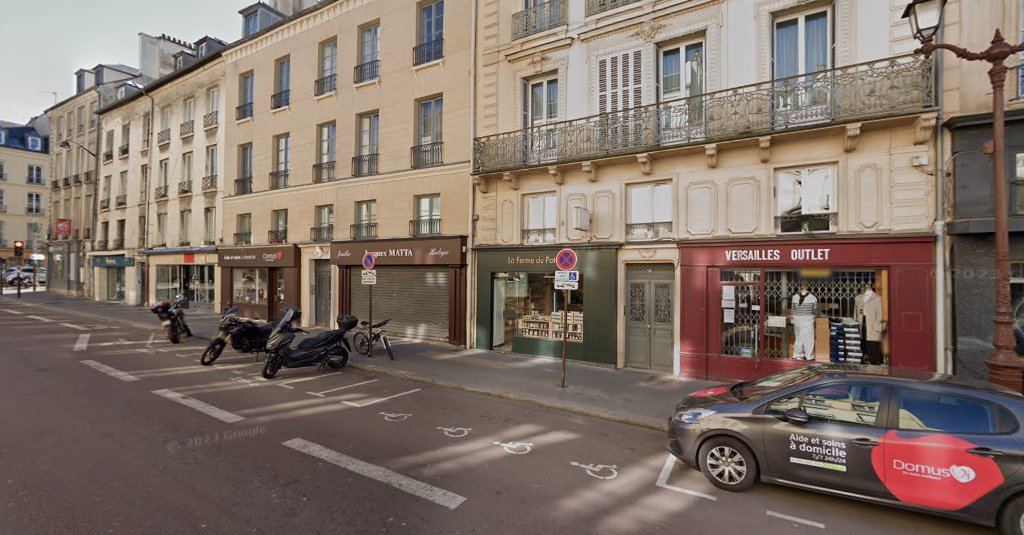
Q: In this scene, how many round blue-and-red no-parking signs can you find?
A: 2